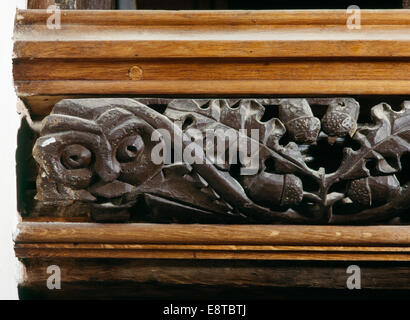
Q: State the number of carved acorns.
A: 4